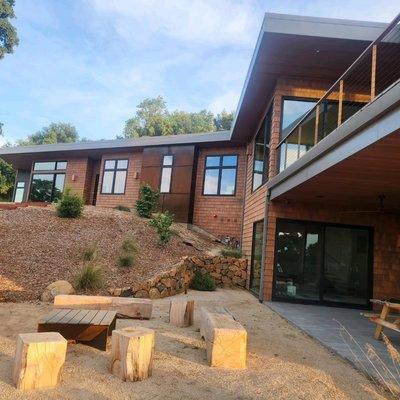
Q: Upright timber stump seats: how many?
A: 3